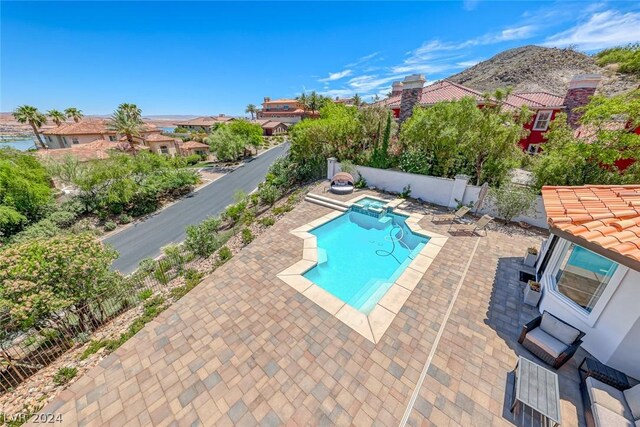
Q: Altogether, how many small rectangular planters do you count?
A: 2